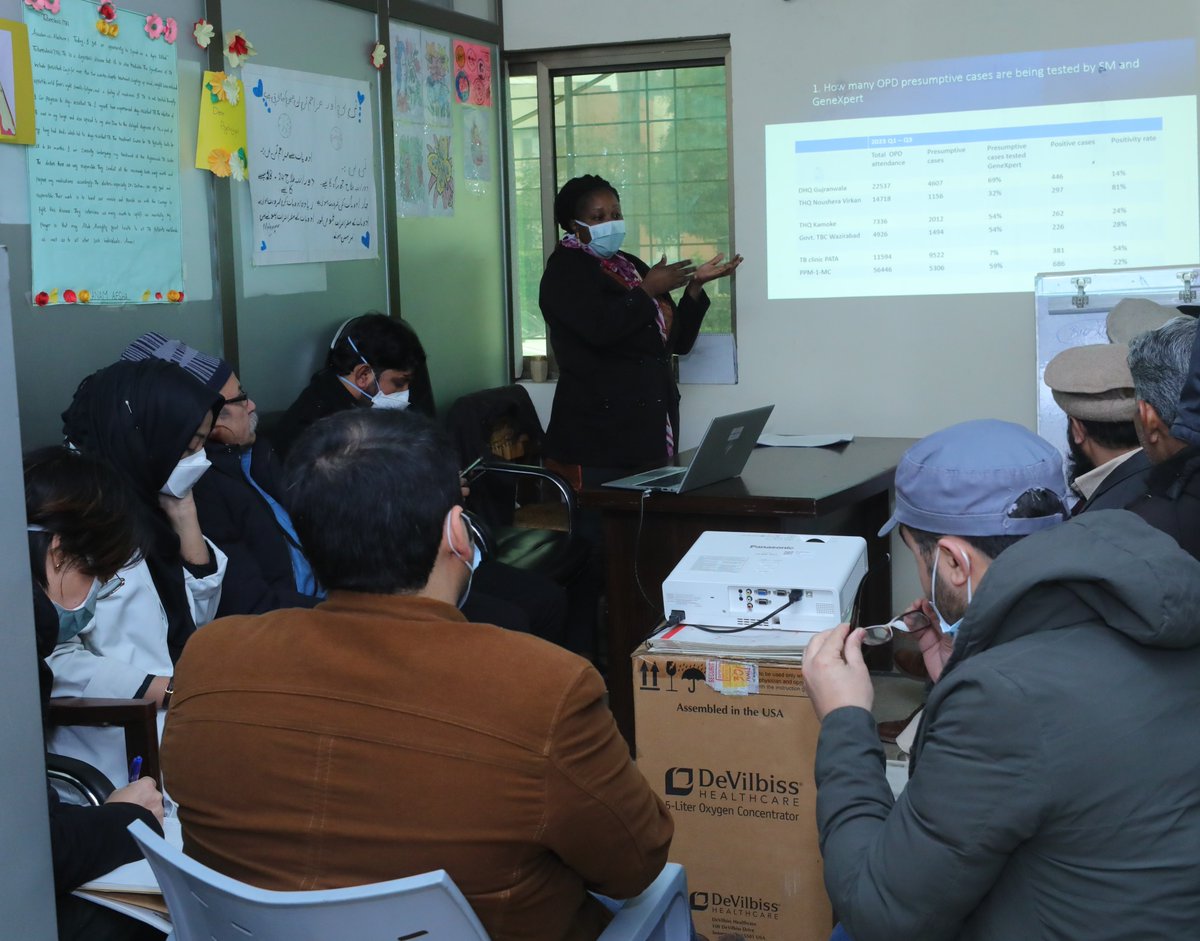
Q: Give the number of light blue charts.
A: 1